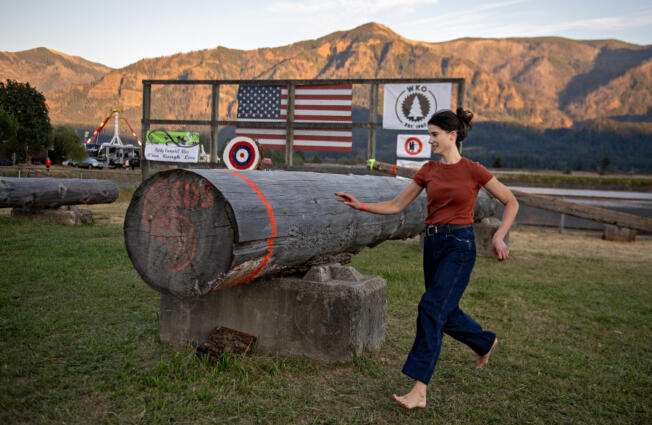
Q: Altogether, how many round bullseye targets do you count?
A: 1